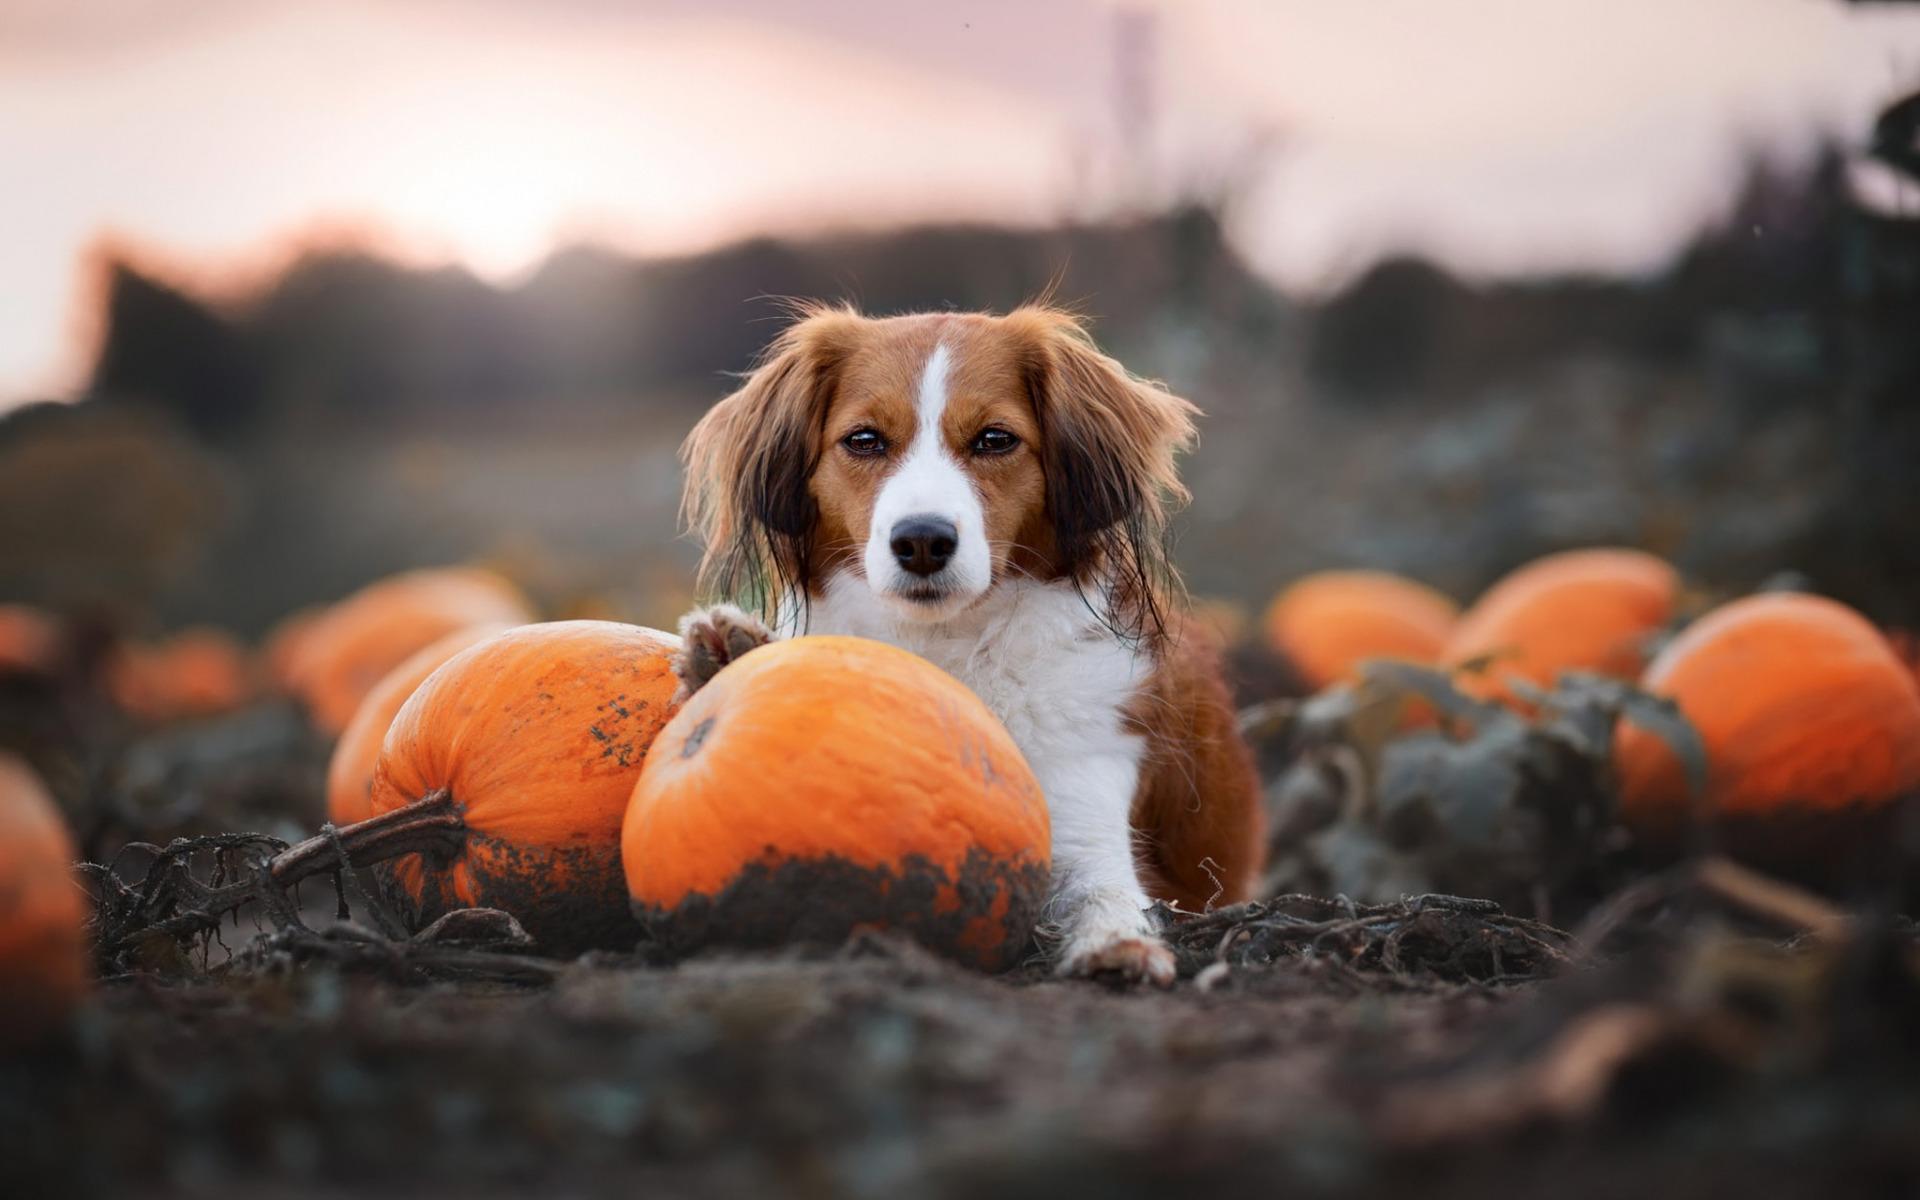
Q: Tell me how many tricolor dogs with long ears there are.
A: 1